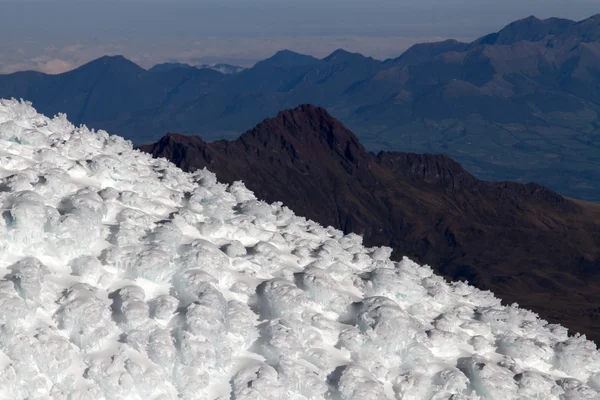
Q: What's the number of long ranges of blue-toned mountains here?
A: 1